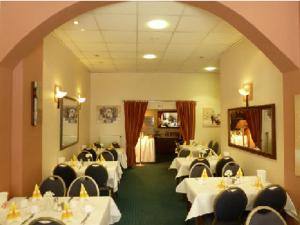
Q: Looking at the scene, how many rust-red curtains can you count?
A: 2